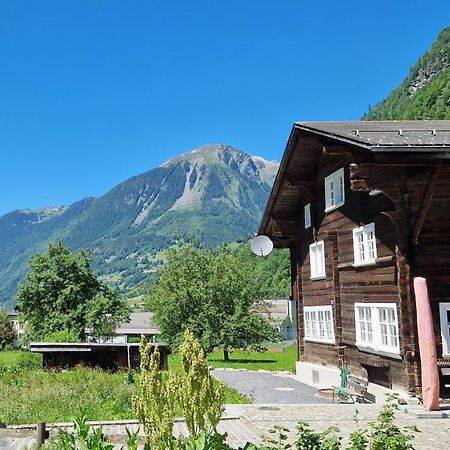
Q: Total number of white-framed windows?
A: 7